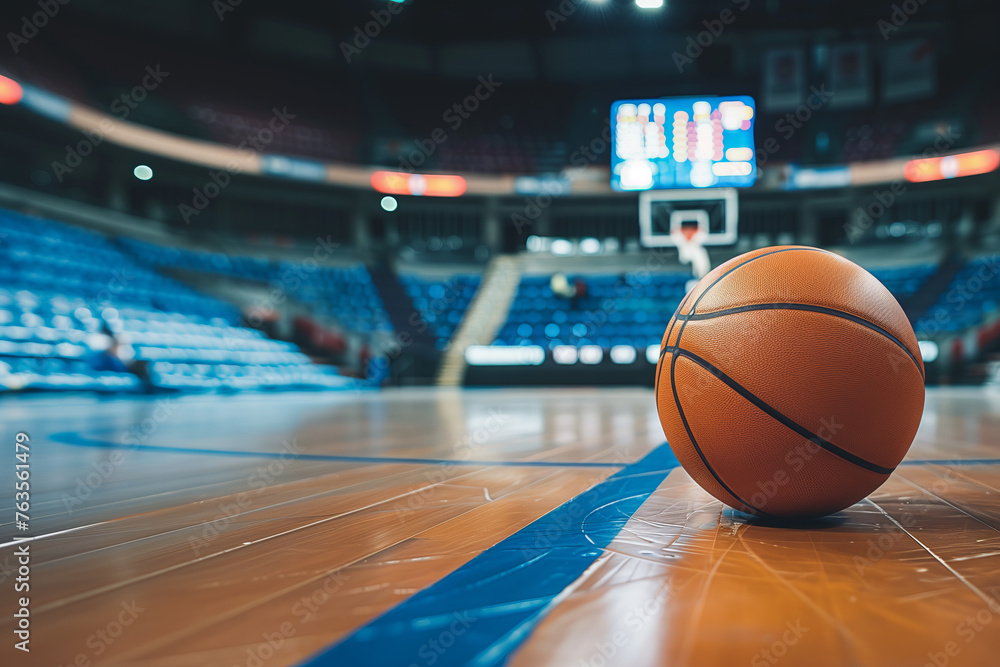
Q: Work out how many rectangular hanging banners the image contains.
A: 3